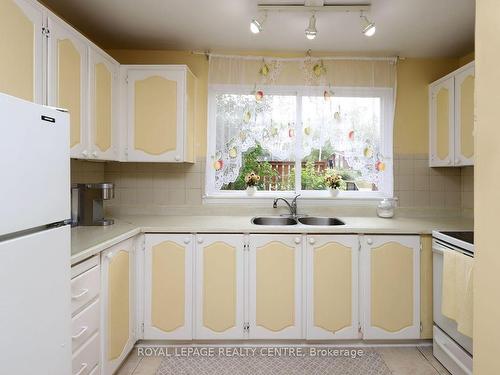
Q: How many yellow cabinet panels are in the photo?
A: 12